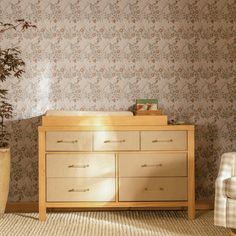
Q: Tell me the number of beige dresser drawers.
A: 7